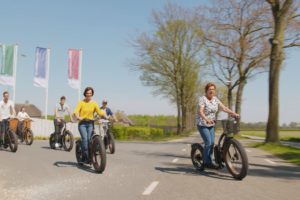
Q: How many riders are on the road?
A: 6